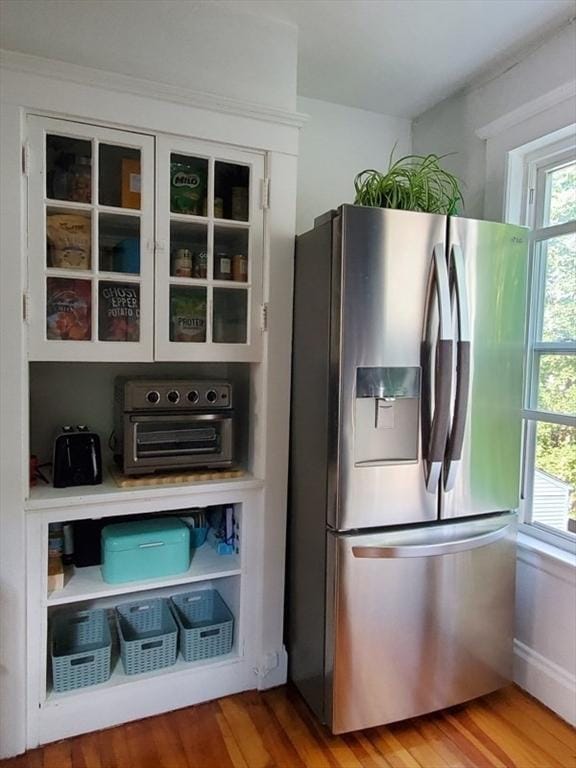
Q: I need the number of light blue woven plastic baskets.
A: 3